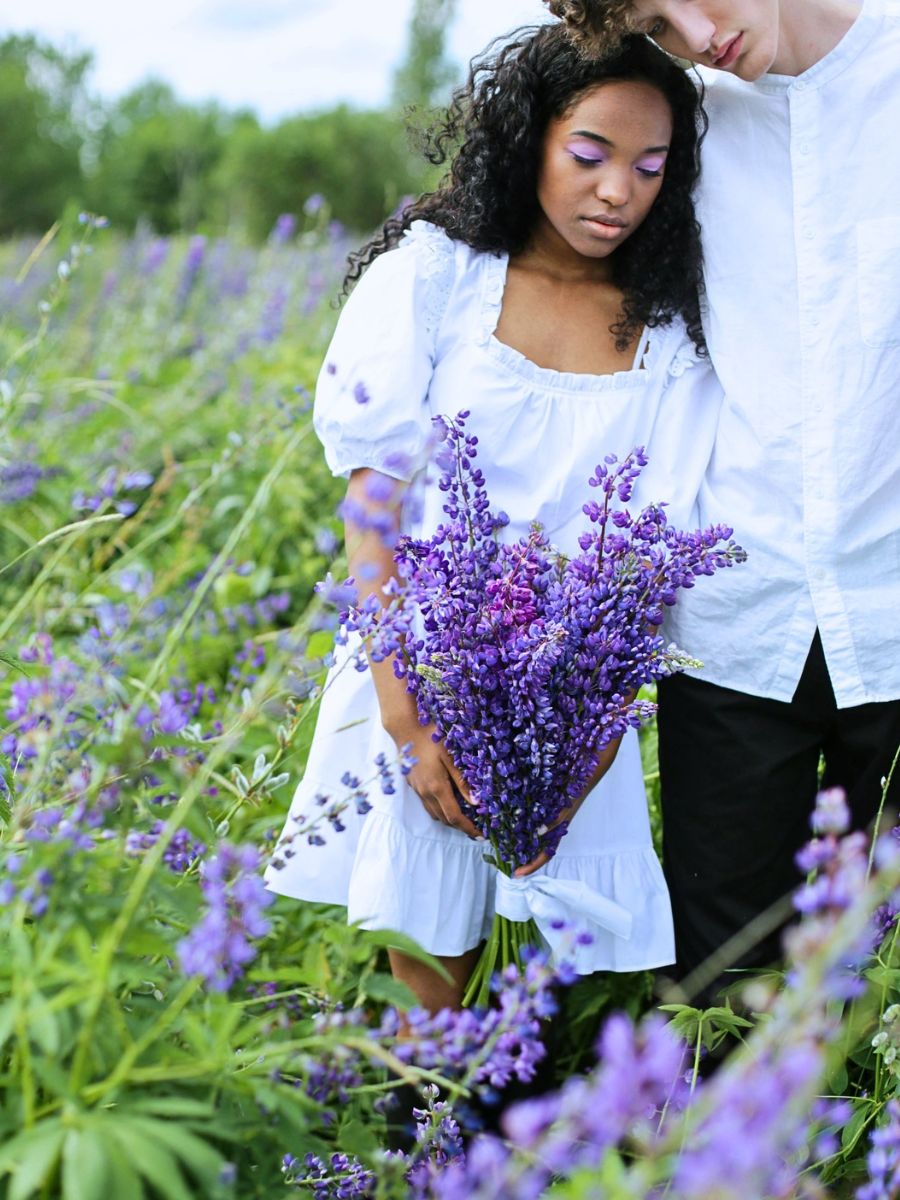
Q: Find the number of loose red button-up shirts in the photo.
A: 0